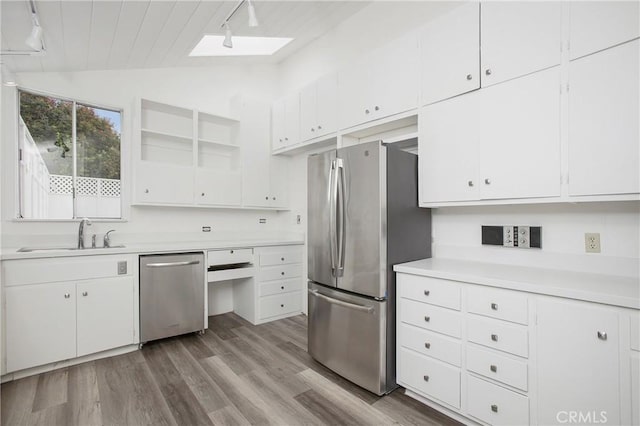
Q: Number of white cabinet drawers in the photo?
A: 13